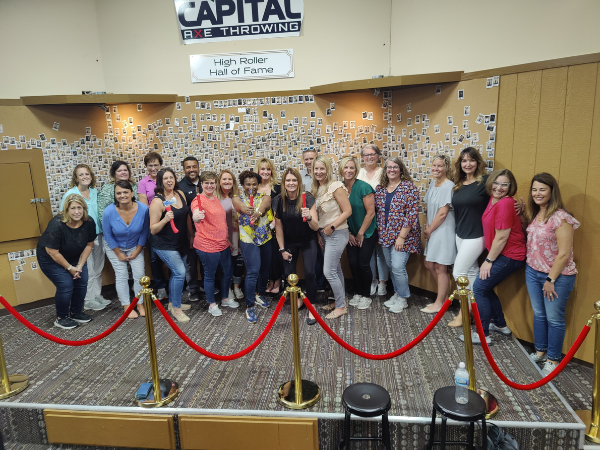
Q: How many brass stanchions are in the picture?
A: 5